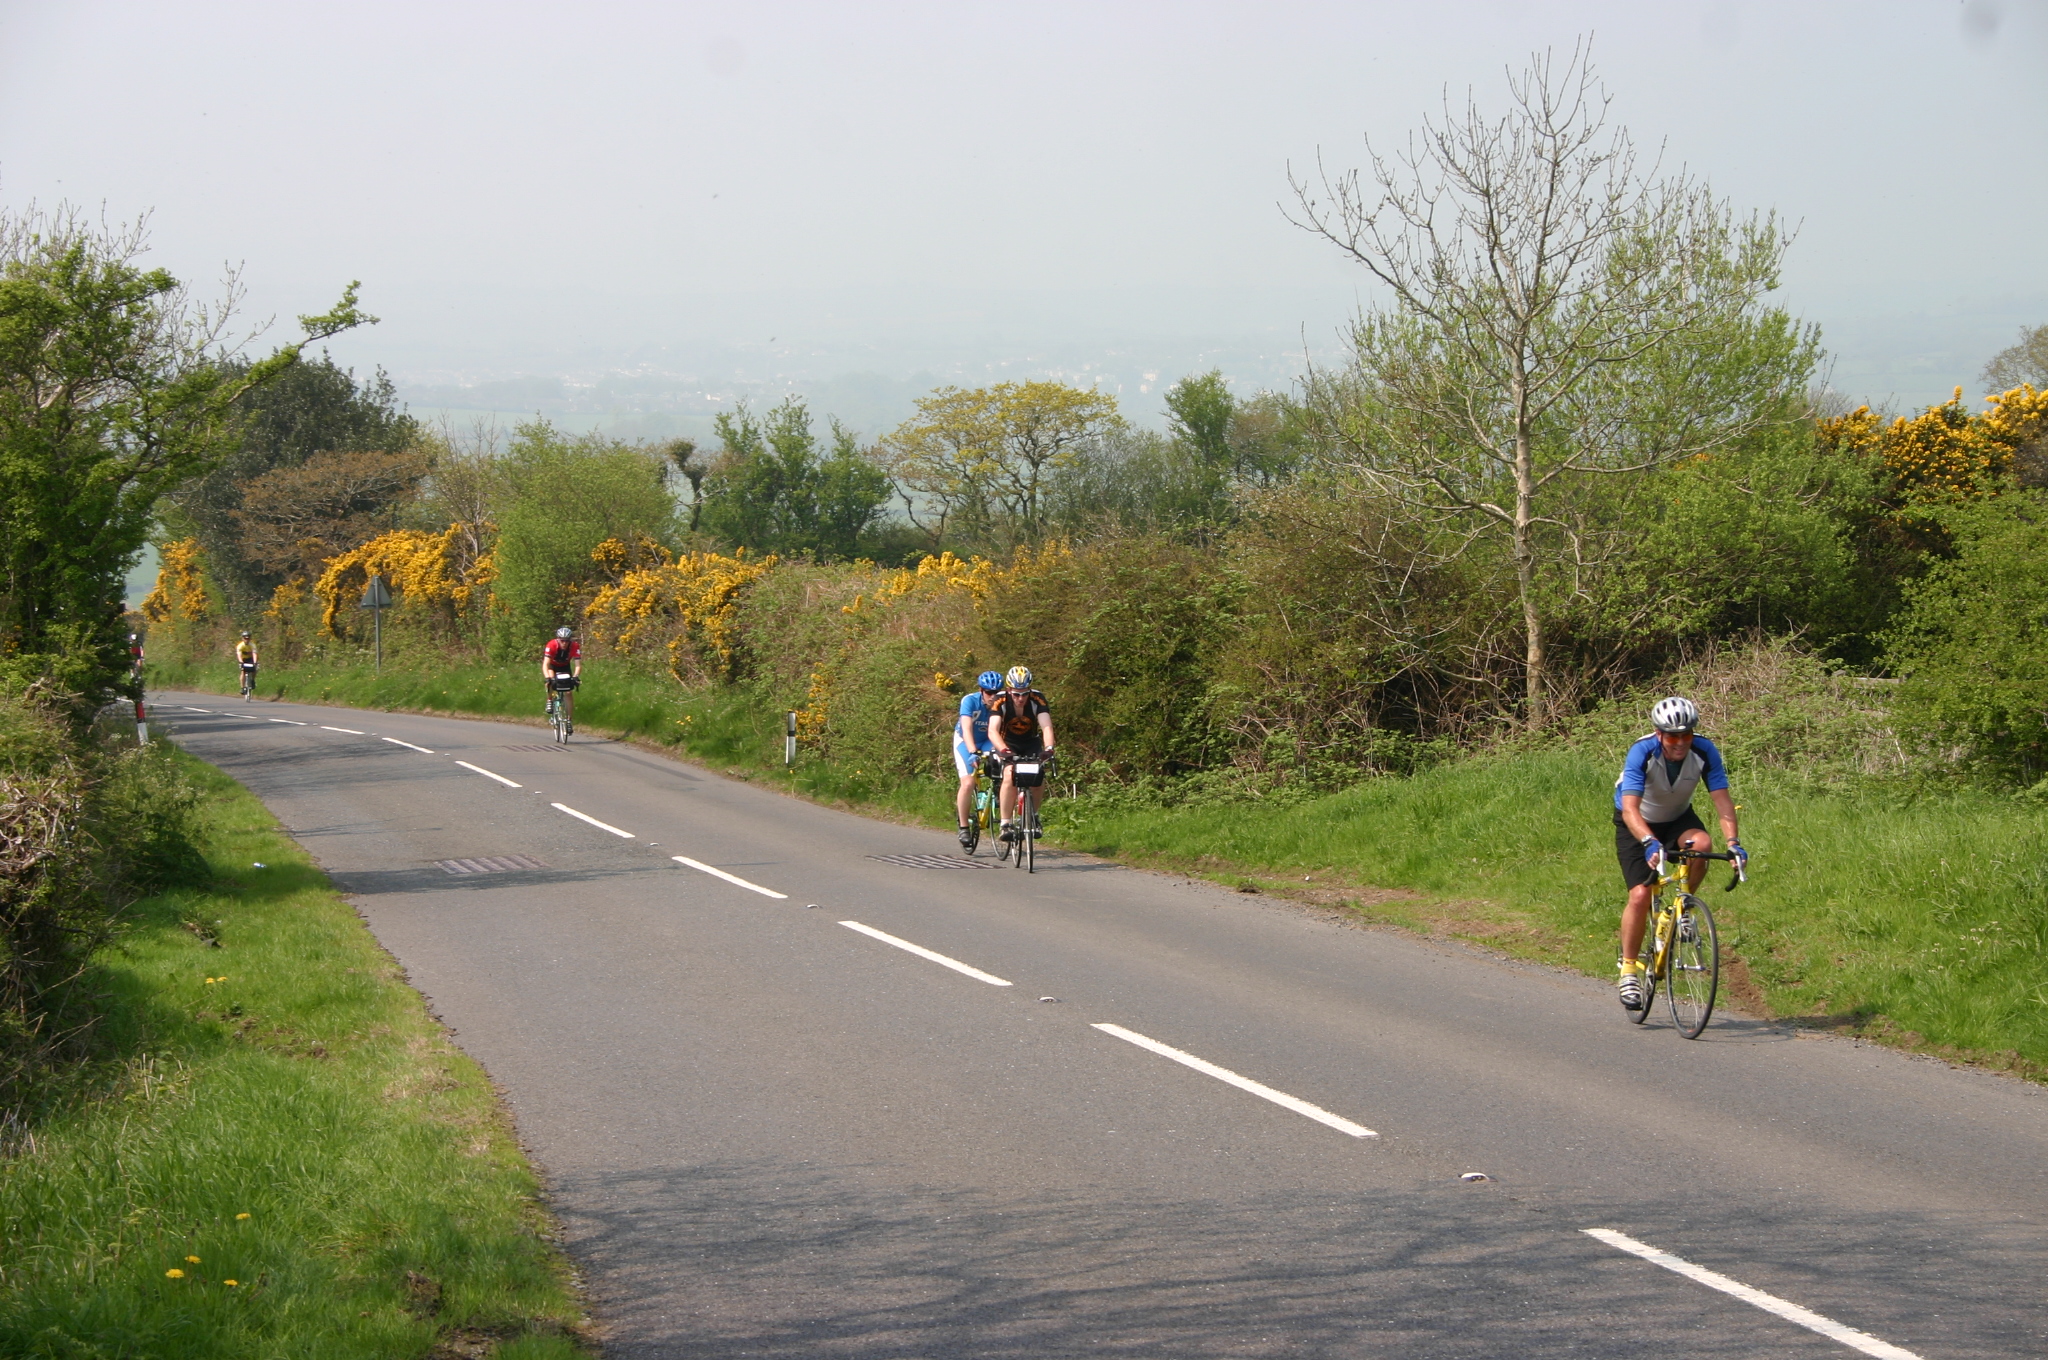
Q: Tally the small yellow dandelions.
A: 6